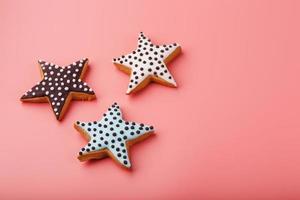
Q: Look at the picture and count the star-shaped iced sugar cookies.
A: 3